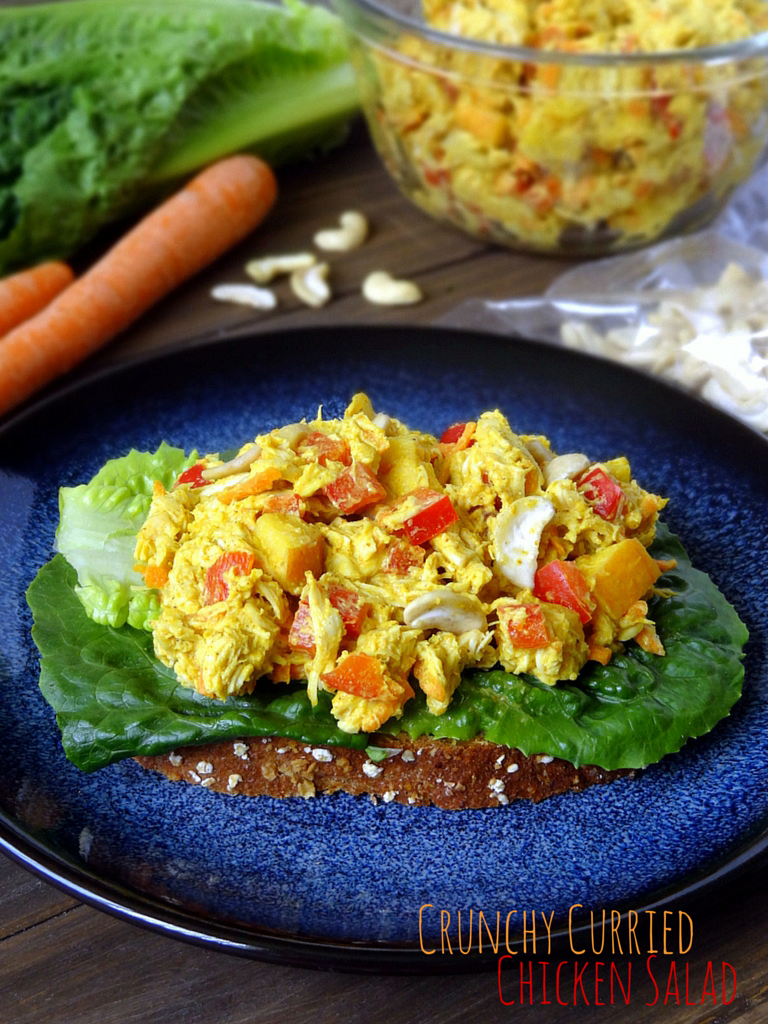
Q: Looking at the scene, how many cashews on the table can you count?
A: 5